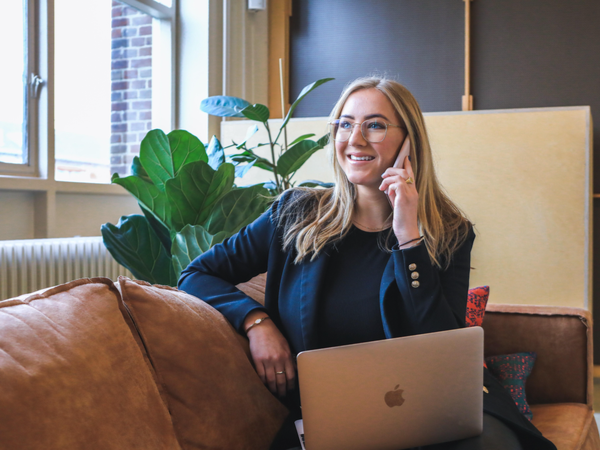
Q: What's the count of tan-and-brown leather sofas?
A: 1